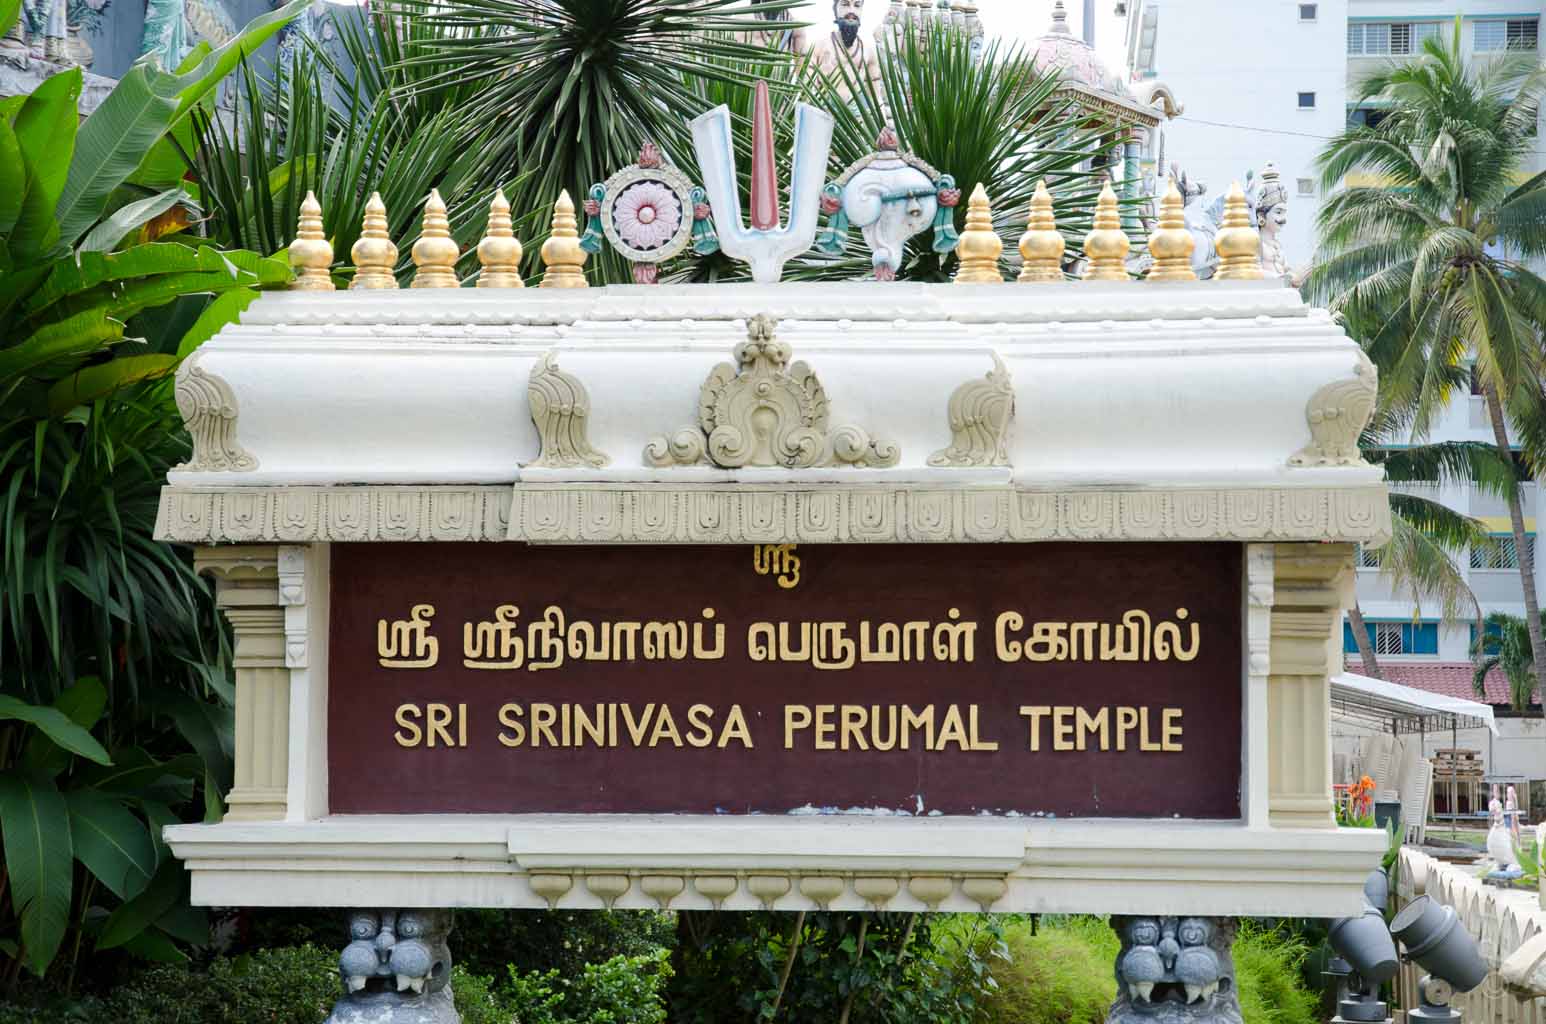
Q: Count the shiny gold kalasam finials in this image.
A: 10